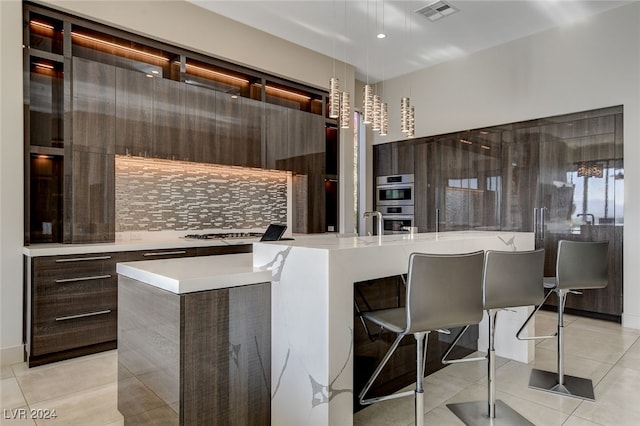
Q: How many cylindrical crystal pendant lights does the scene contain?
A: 7